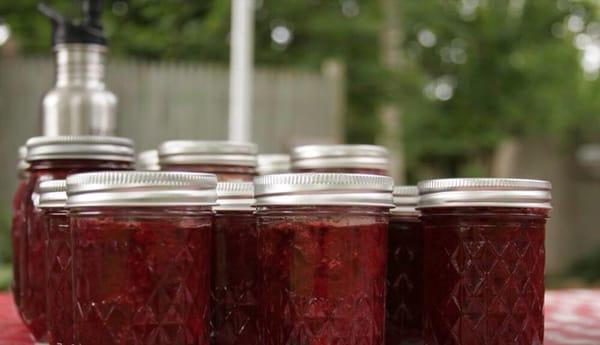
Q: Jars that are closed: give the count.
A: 12